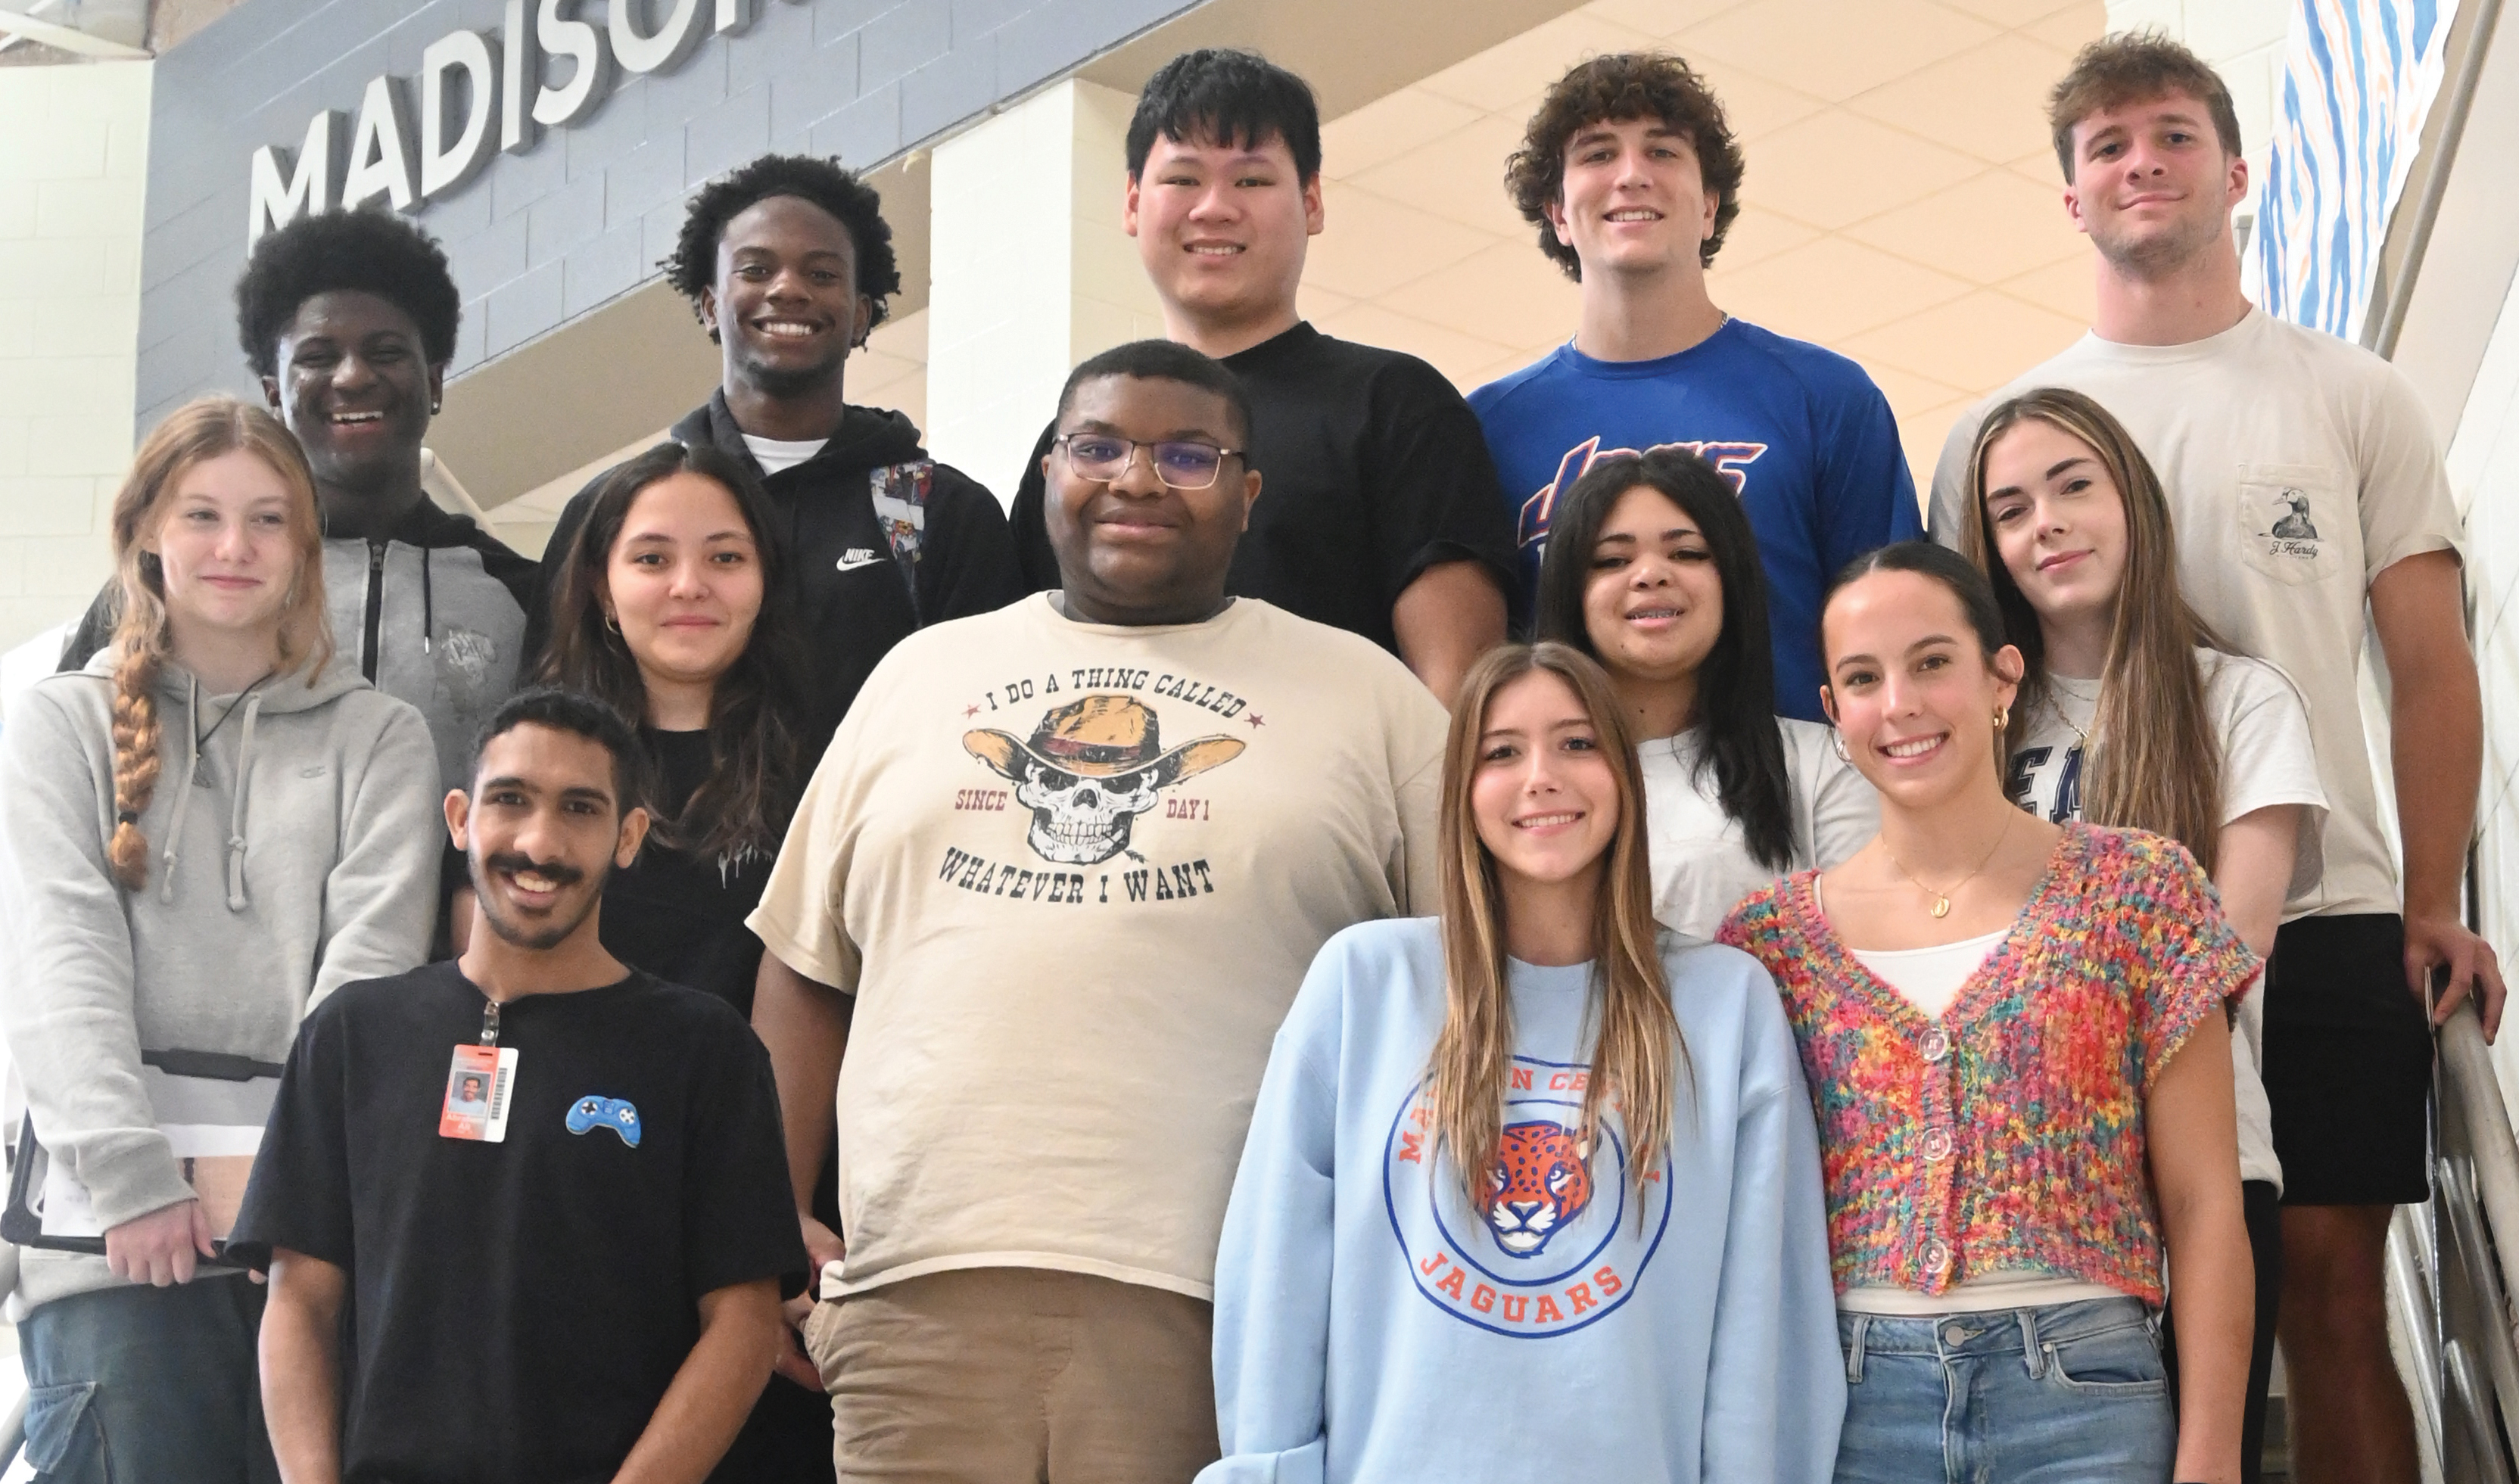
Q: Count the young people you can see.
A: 13